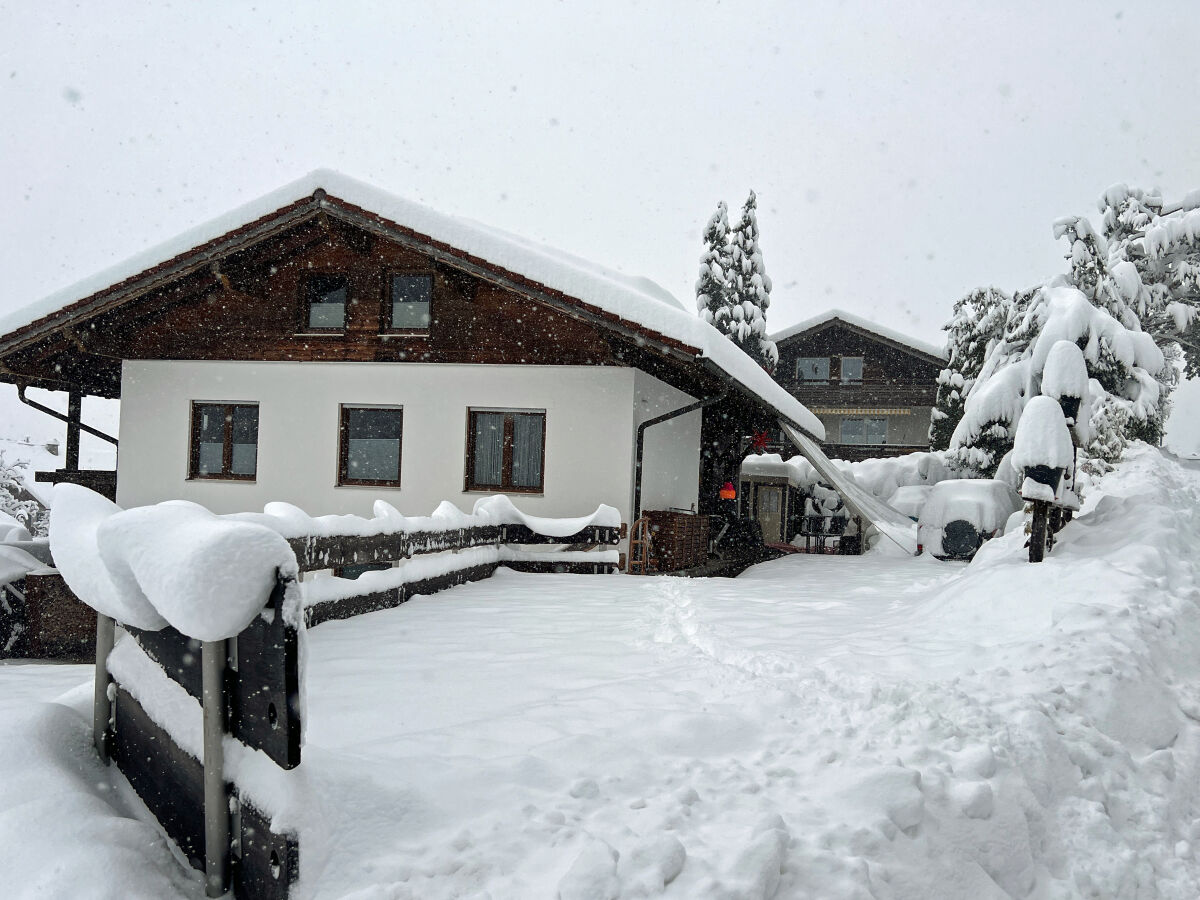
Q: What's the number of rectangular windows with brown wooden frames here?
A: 5